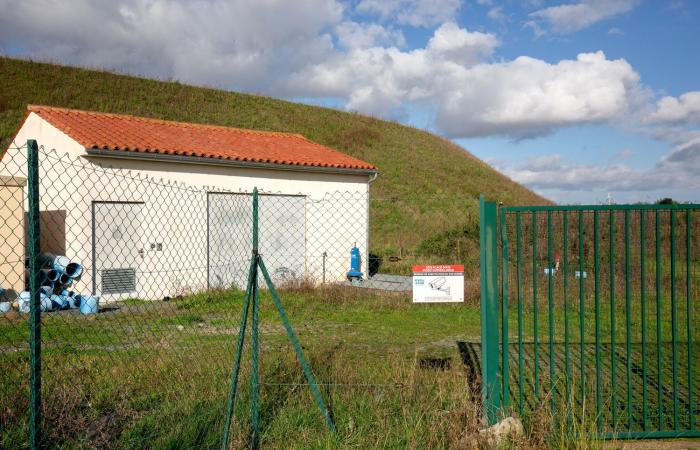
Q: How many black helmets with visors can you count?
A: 0